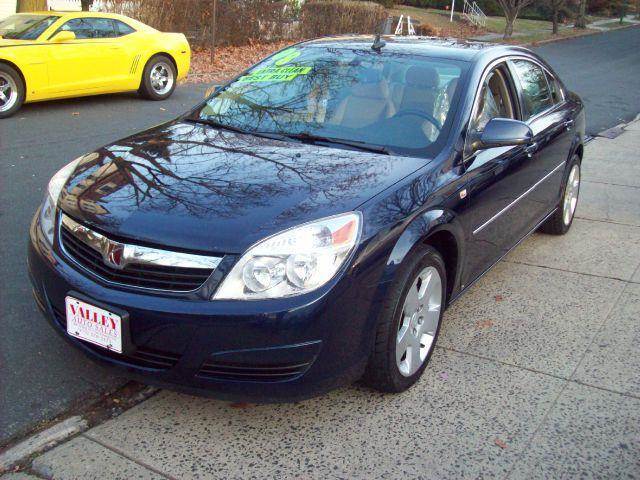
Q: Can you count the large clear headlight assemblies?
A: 2